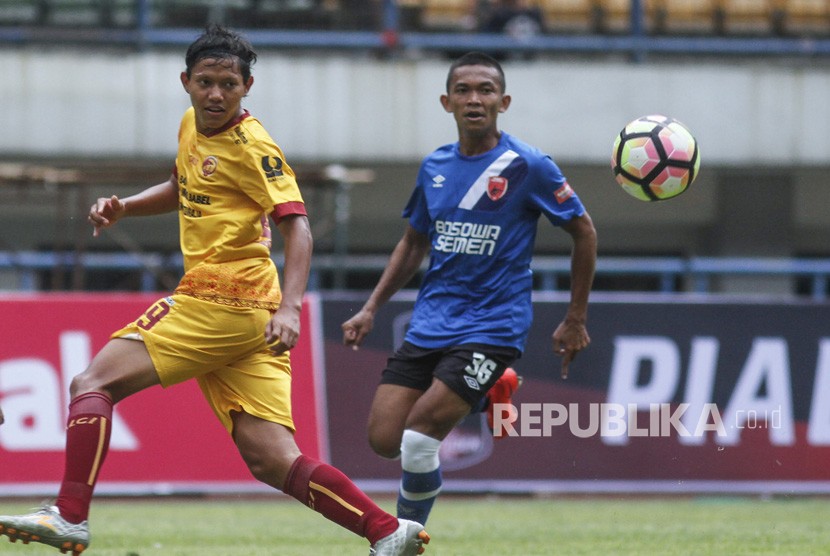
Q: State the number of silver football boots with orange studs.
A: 2